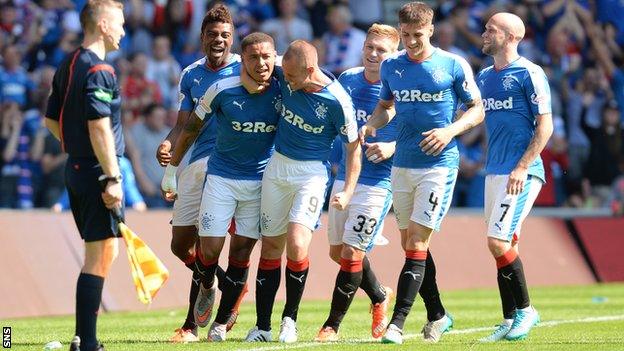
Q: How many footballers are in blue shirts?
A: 6